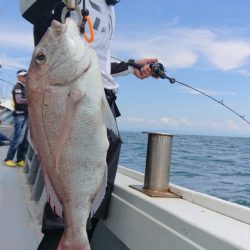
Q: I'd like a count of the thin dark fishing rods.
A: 1